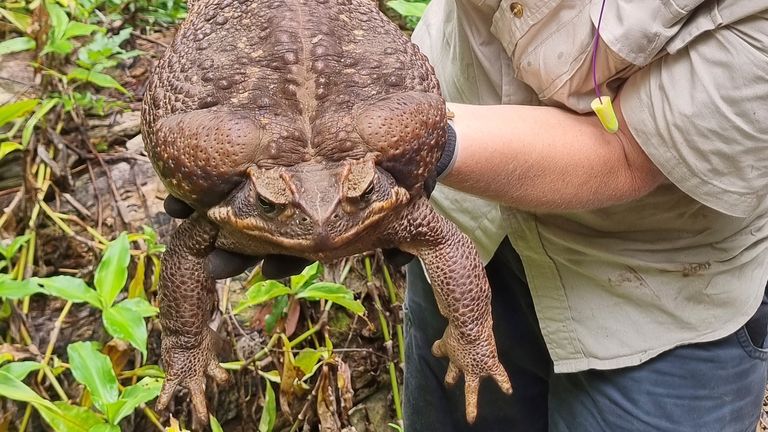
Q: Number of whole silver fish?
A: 0